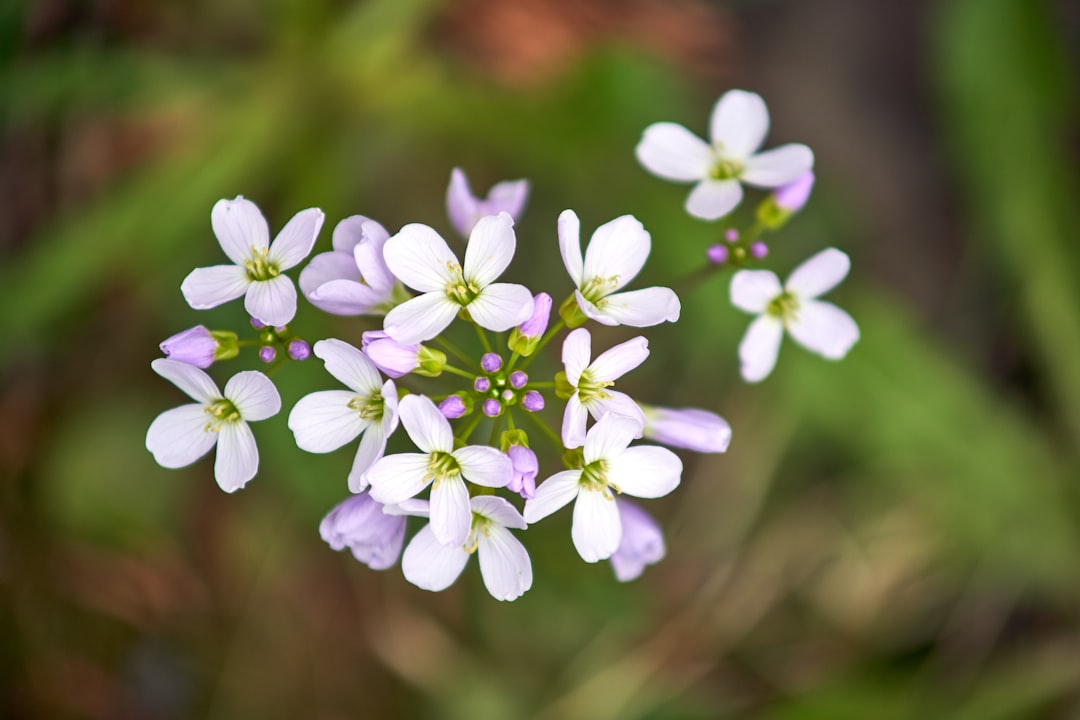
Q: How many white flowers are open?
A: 11